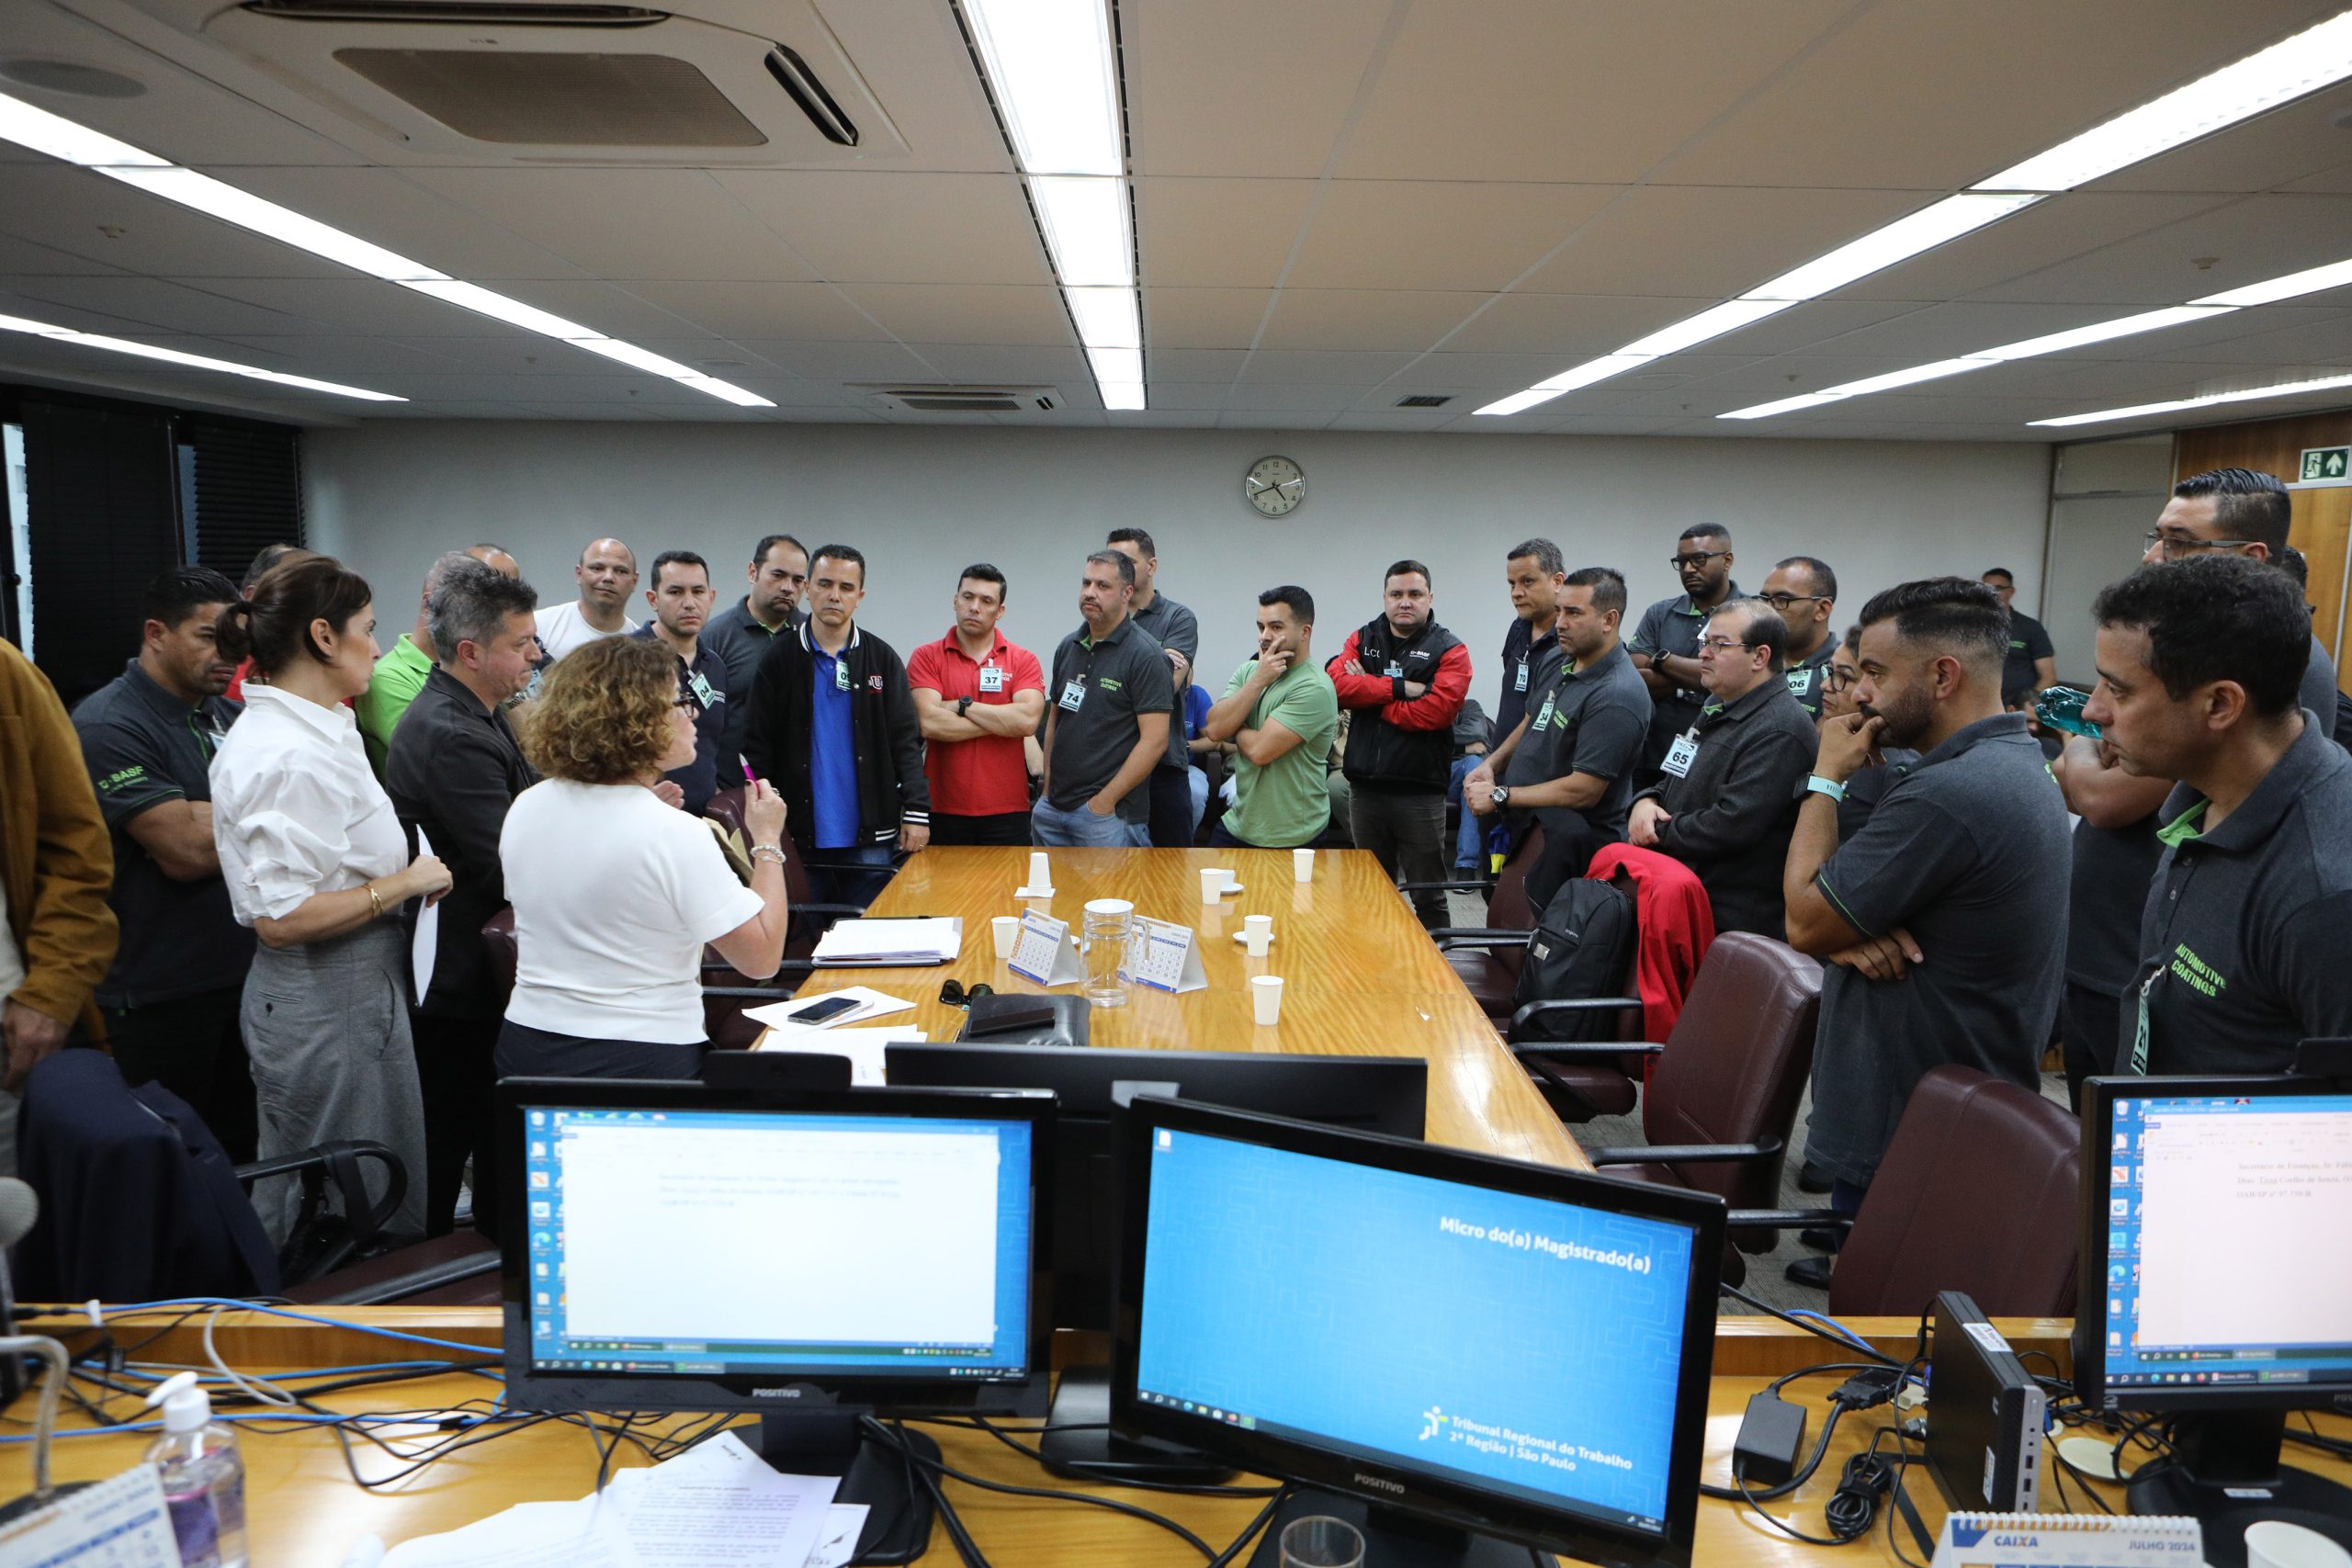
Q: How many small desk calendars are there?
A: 4